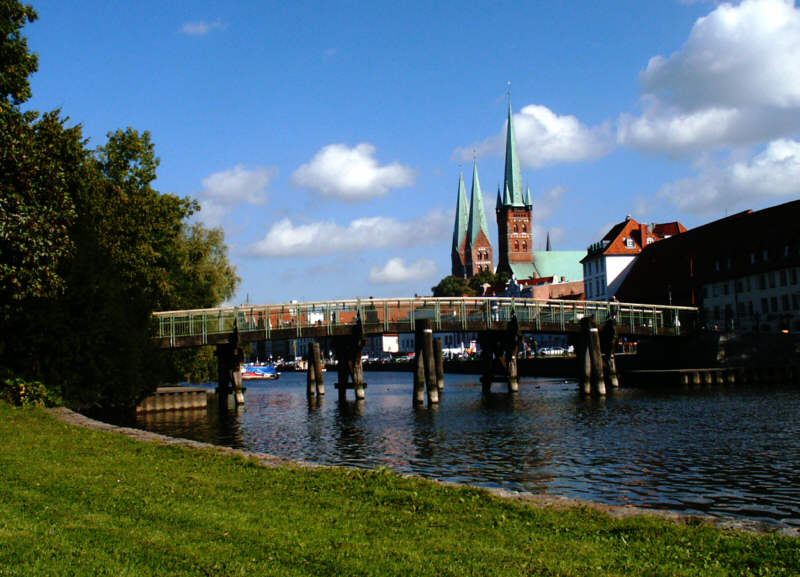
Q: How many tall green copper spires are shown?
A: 3